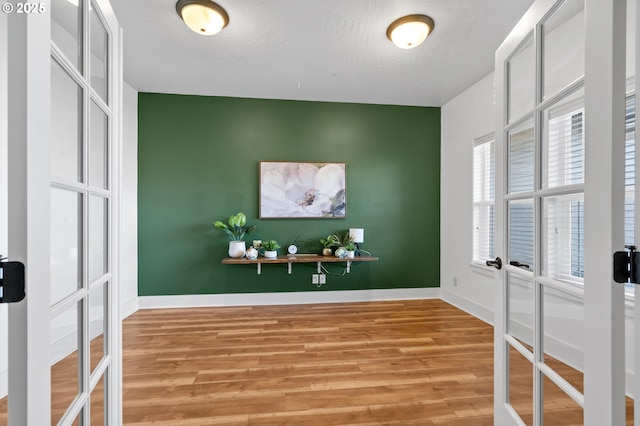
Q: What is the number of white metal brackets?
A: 4